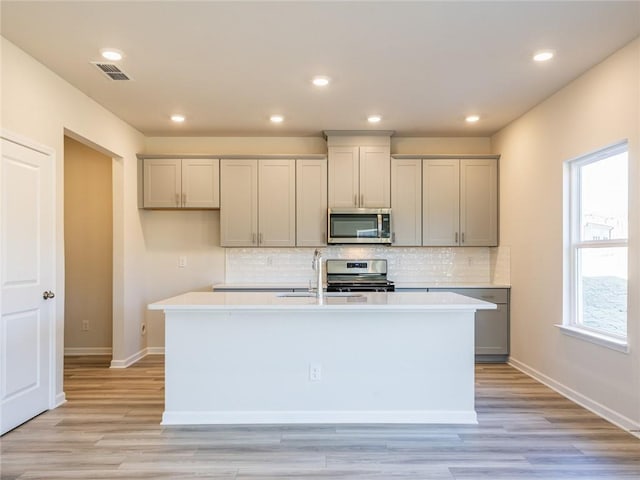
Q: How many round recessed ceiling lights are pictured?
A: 7